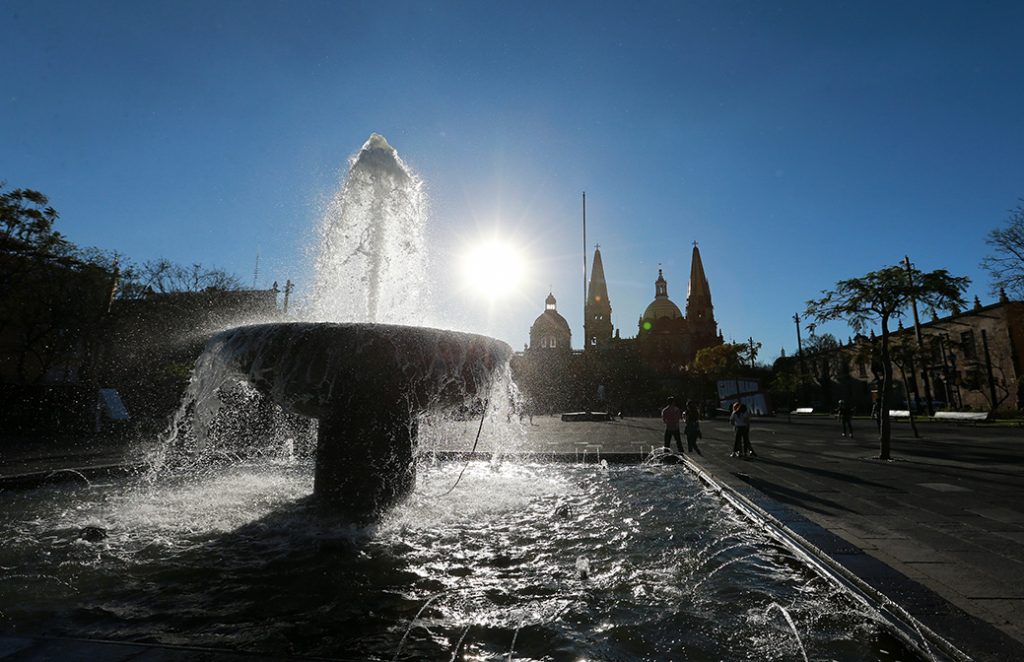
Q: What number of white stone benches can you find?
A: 3